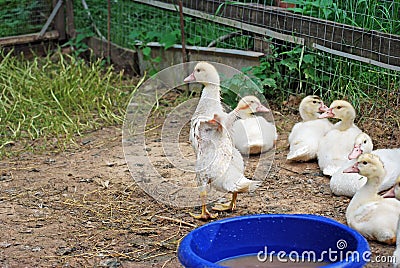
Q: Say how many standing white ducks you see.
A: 1